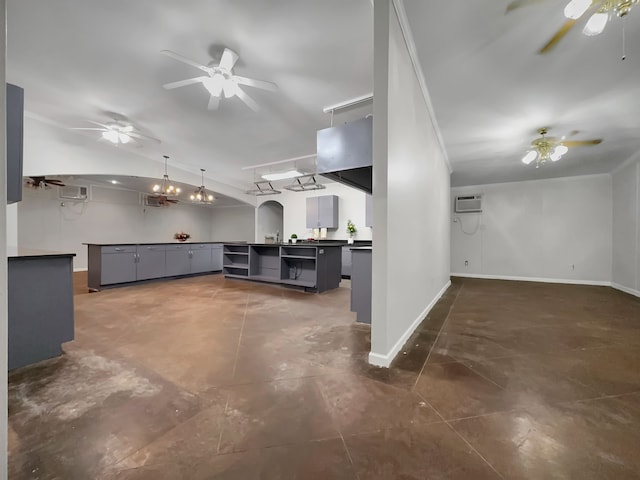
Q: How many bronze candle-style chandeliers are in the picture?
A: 2